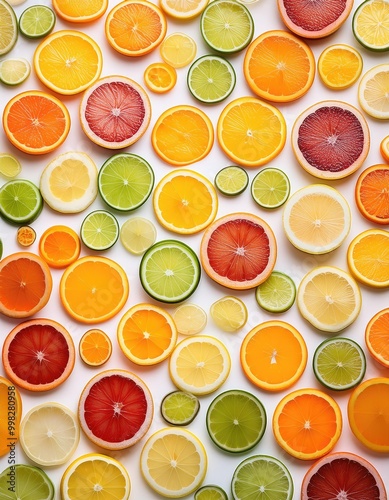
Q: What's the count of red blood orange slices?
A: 7